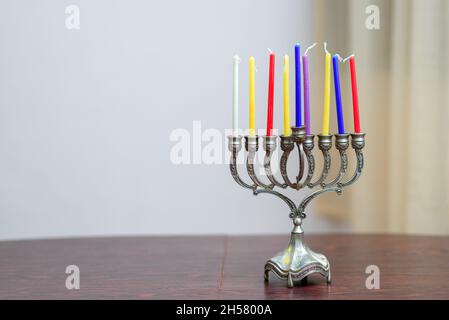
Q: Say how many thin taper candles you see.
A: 9